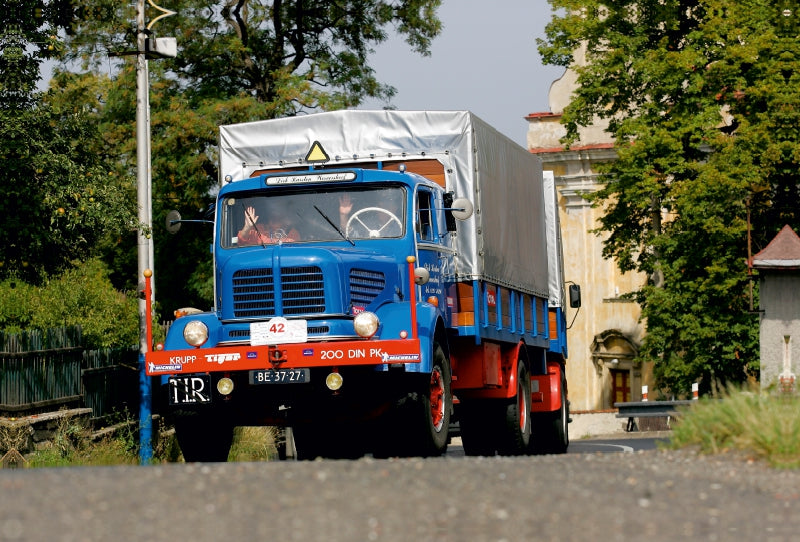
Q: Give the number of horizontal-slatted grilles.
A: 3